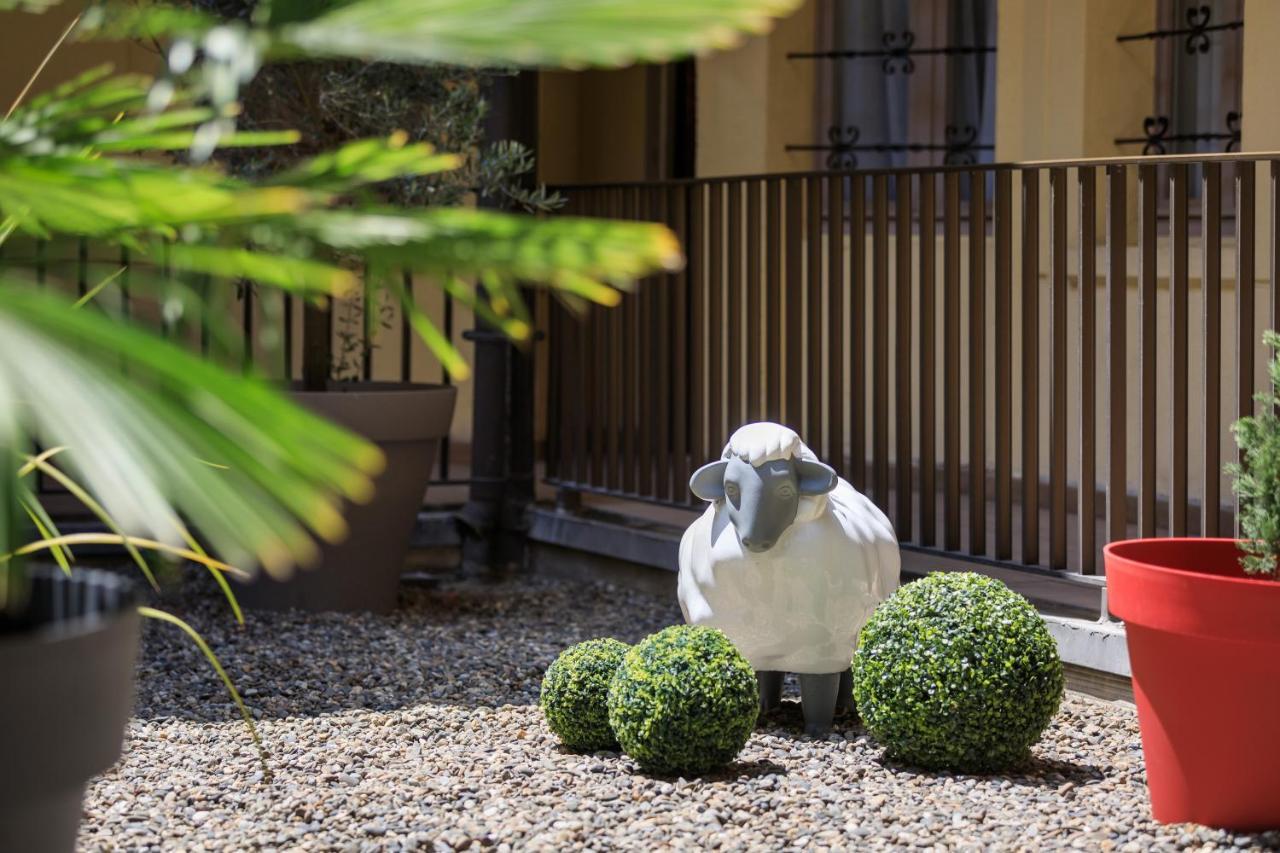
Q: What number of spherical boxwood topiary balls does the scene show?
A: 3